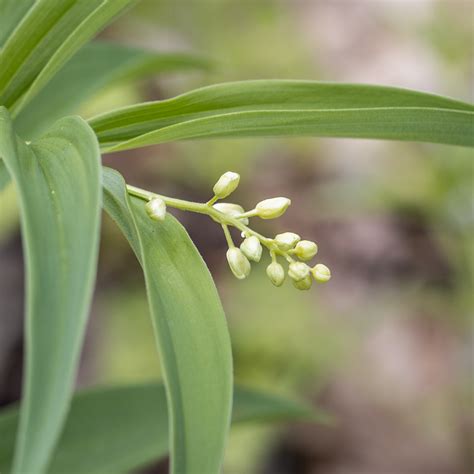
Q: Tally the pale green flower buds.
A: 12